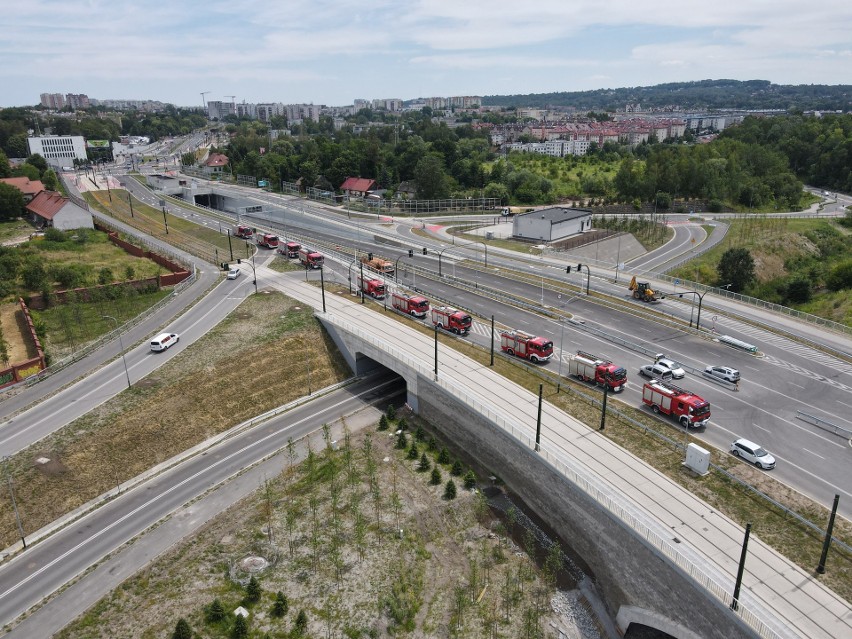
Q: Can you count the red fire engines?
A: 10